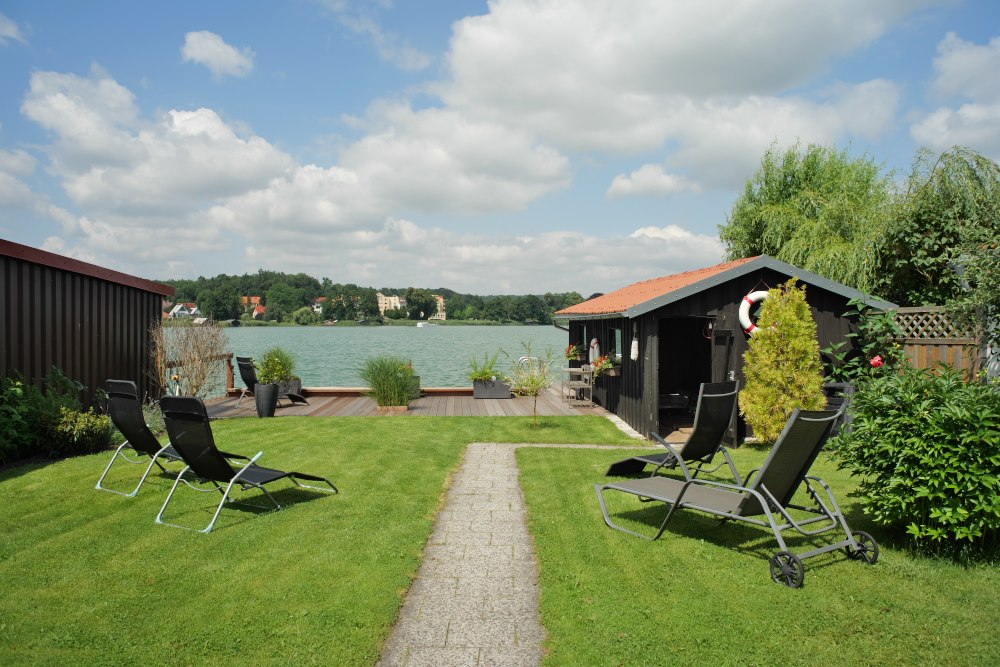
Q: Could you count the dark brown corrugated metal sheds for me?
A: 1